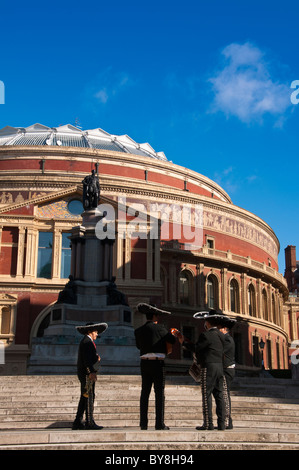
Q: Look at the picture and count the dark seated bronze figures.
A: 2